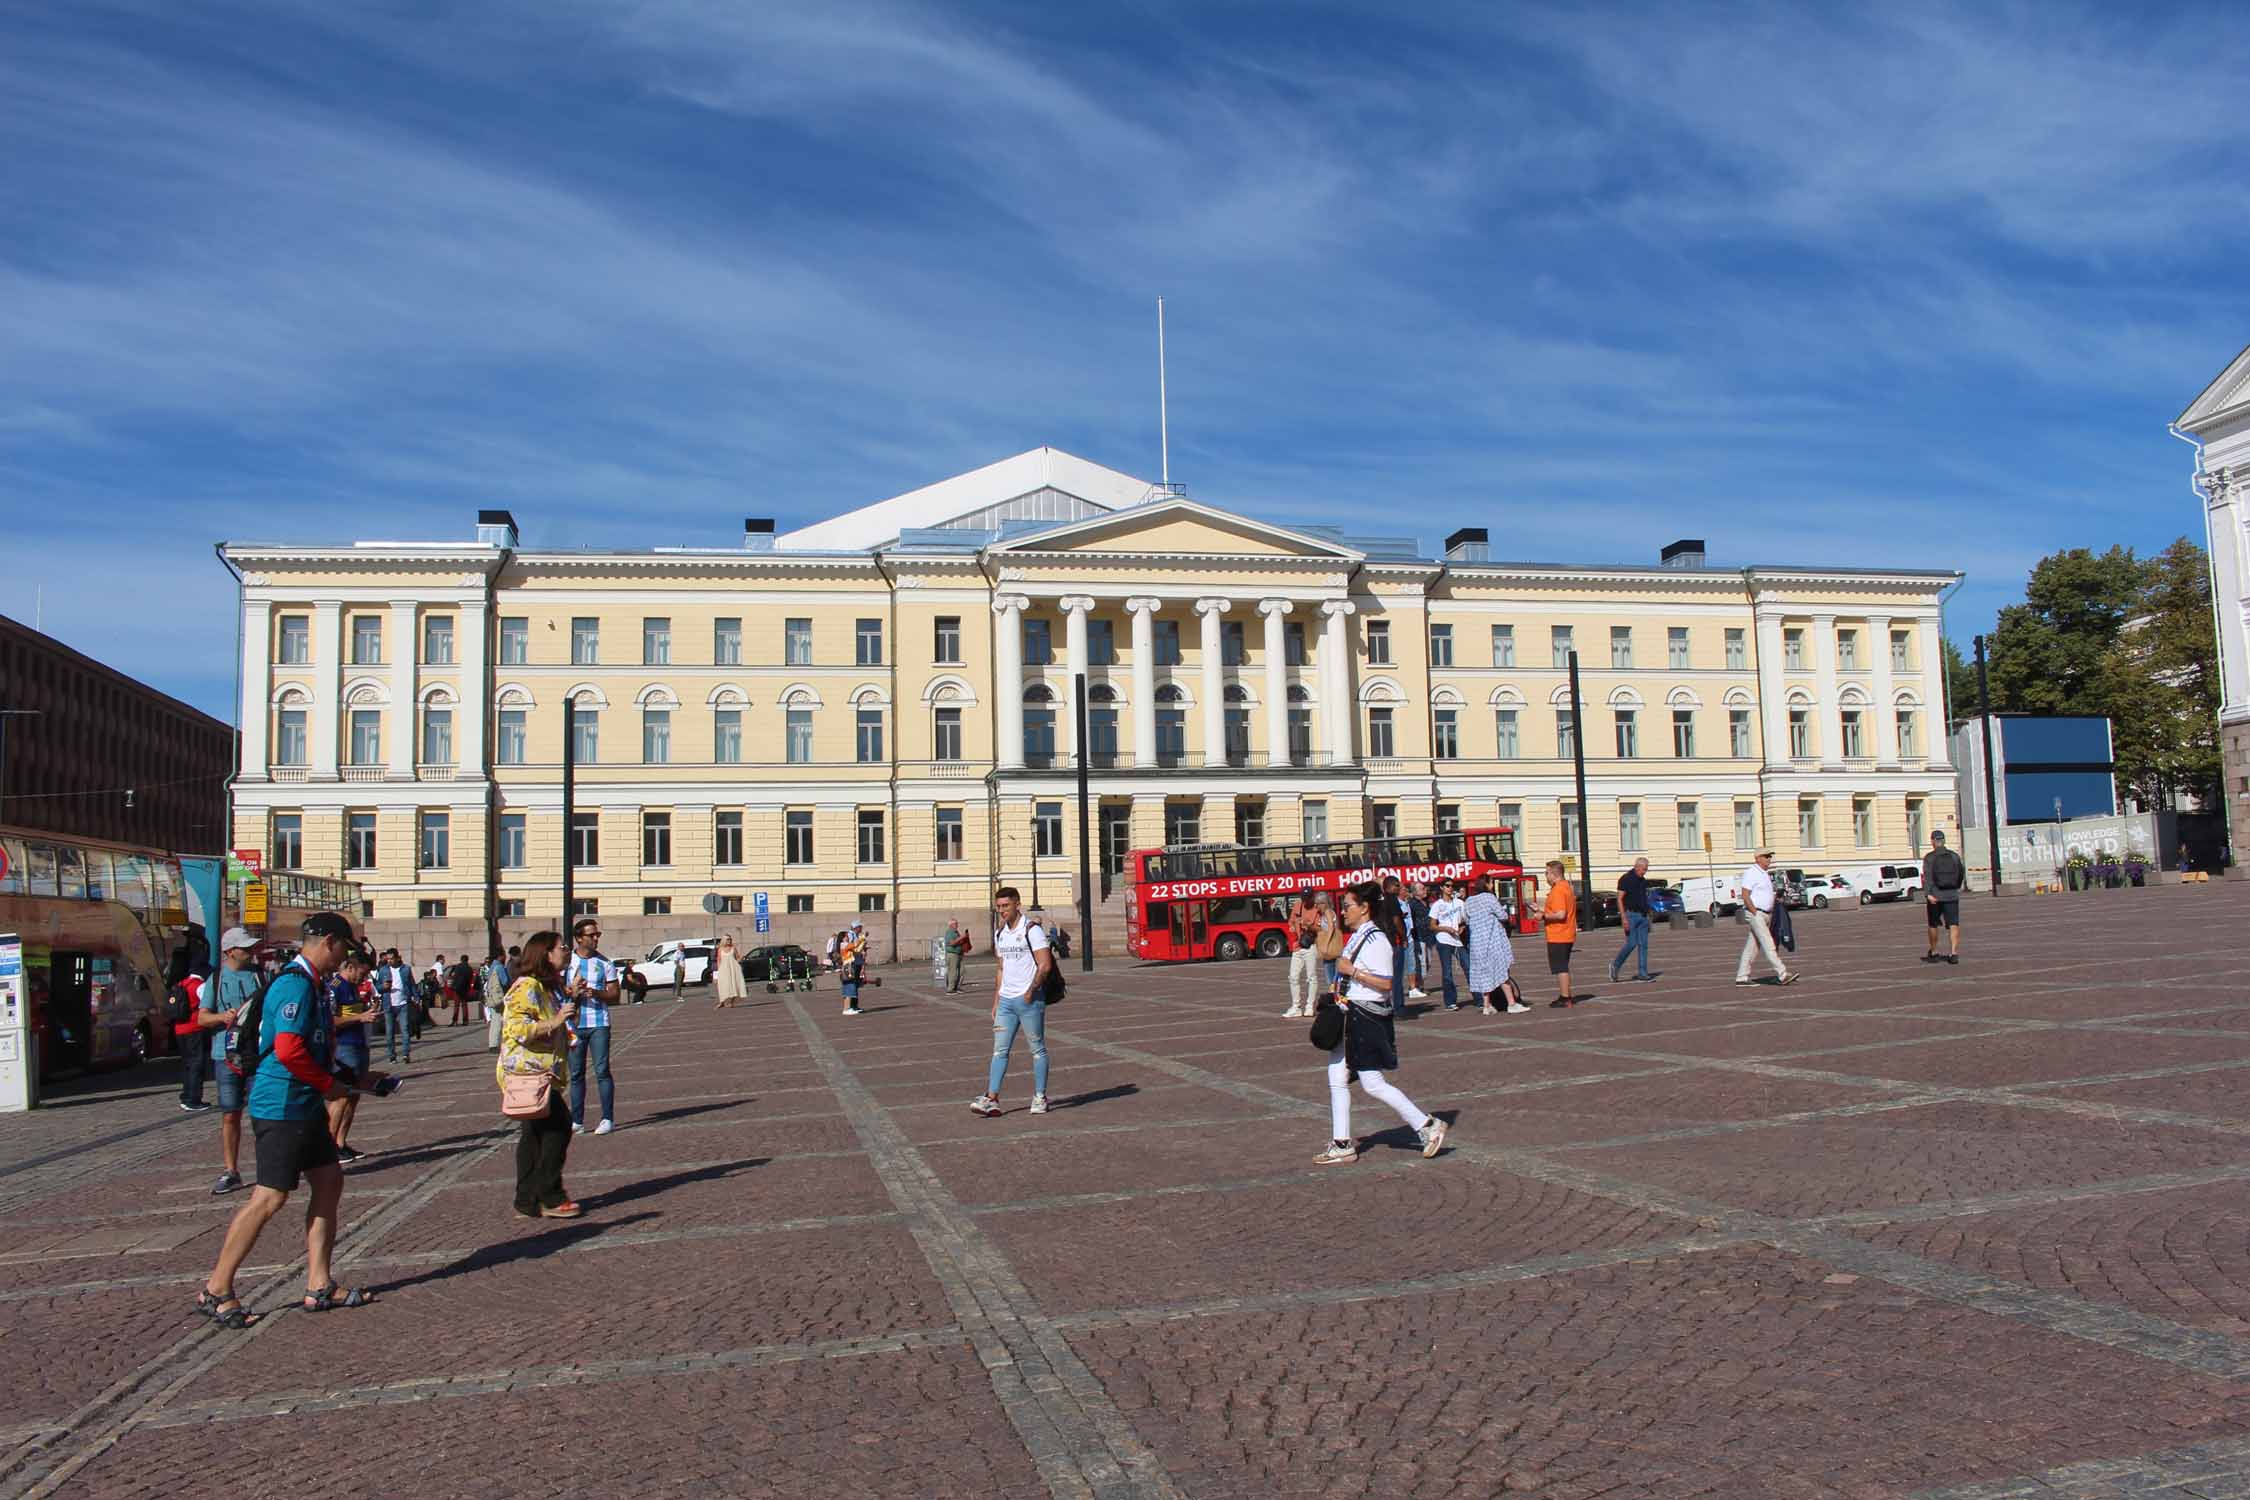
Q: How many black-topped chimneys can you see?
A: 4